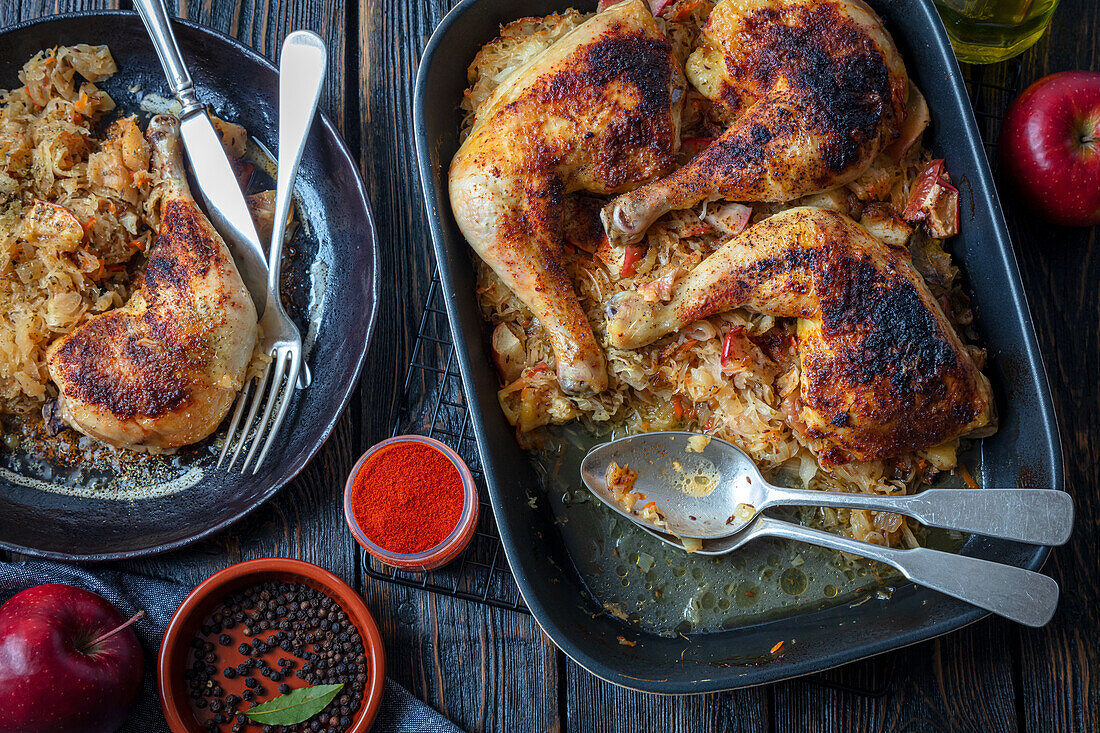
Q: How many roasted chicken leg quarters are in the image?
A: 4